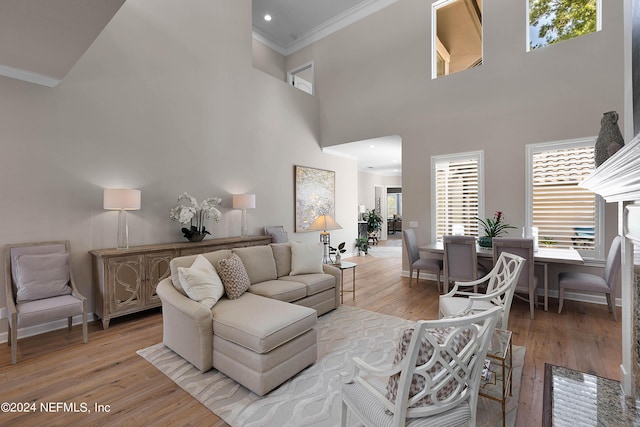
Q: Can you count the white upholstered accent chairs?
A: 2